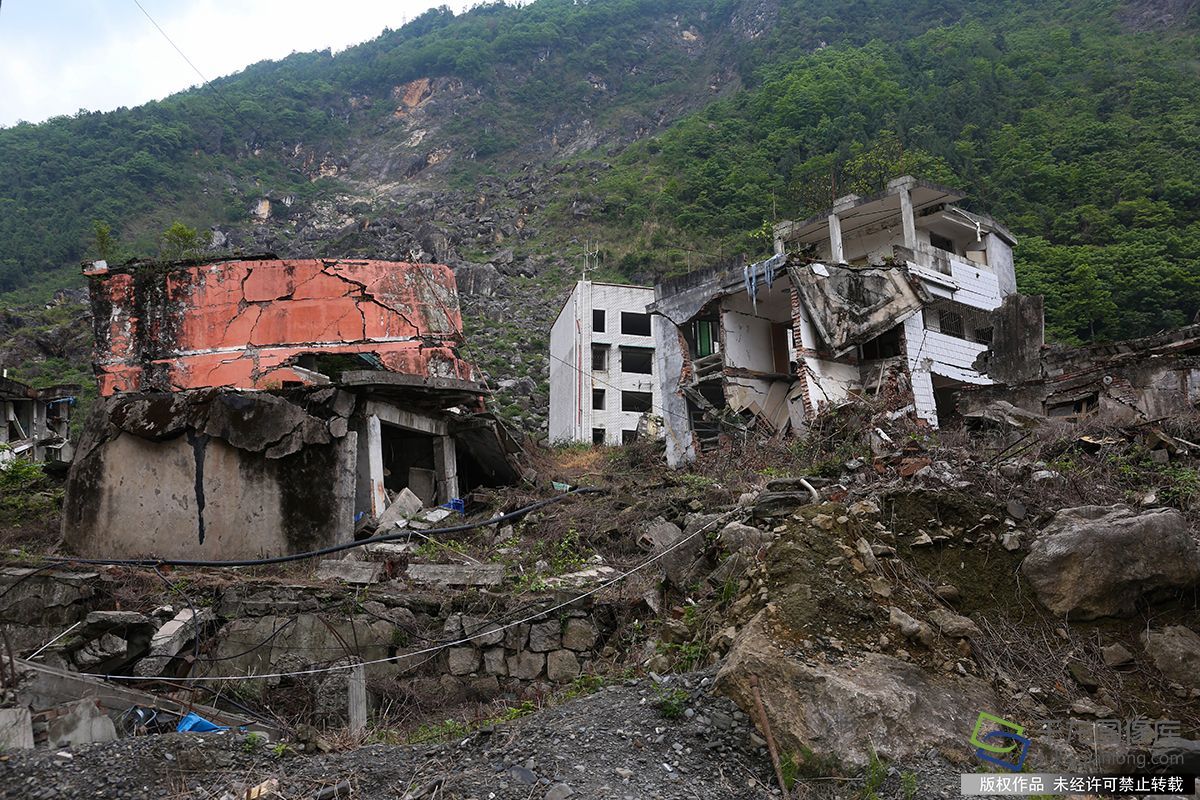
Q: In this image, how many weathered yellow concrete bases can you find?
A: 1